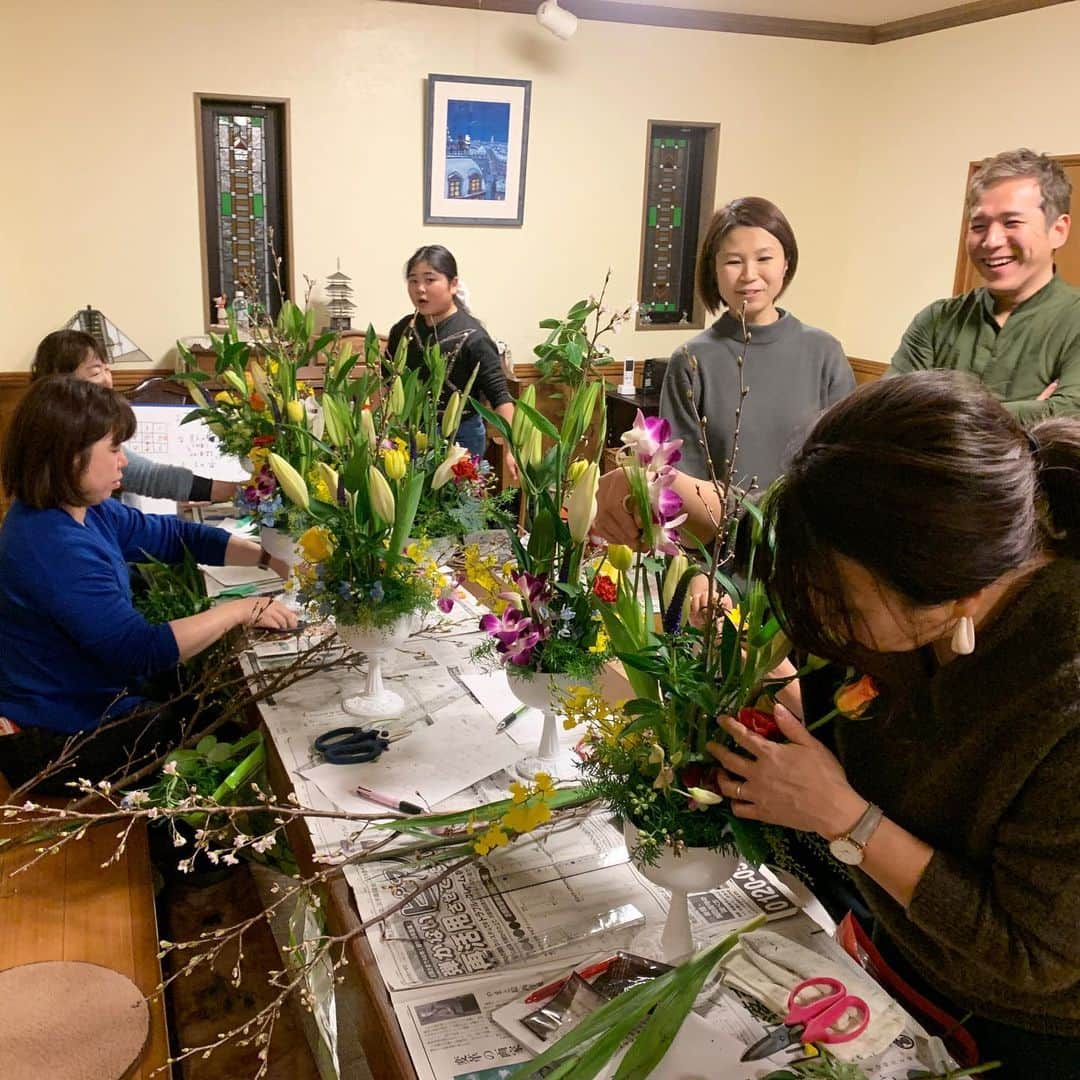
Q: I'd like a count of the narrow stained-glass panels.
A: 2